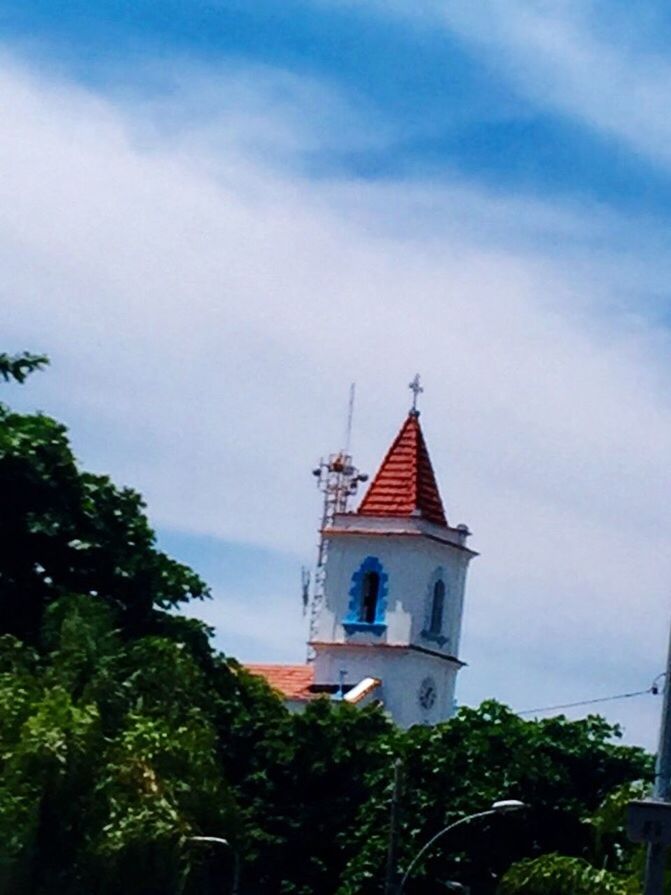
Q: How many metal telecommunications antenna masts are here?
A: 1